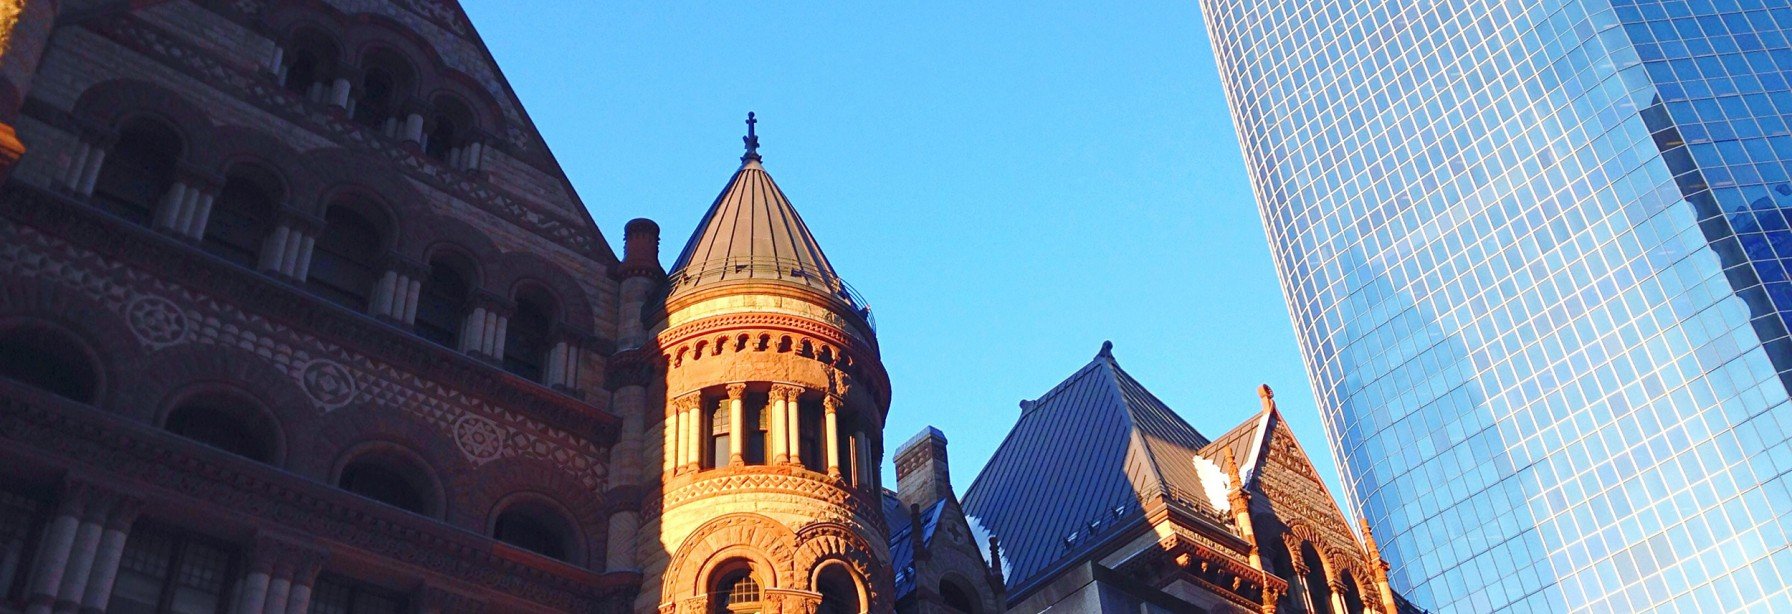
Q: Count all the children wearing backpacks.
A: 0